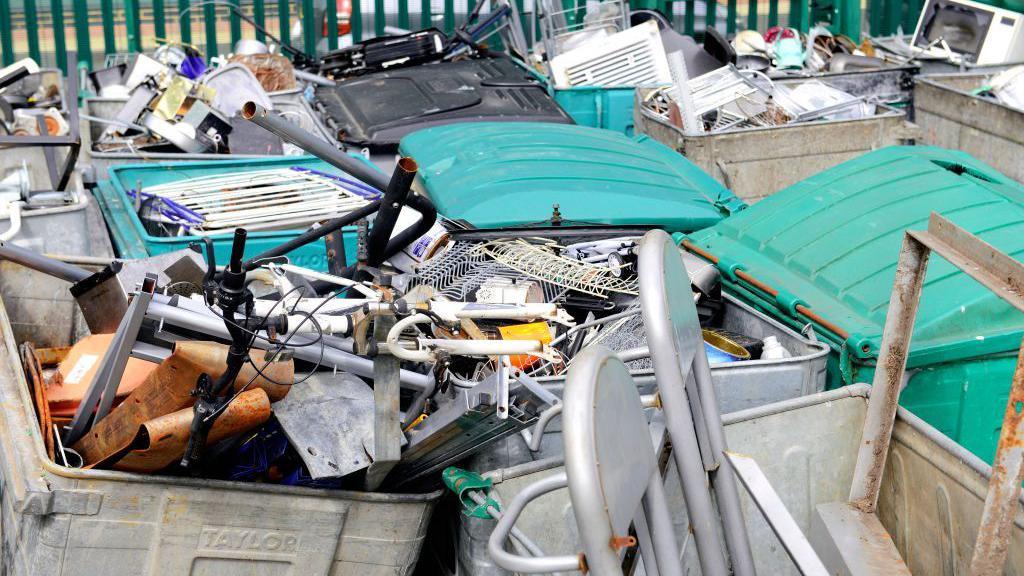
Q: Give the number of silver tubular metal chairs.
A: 2